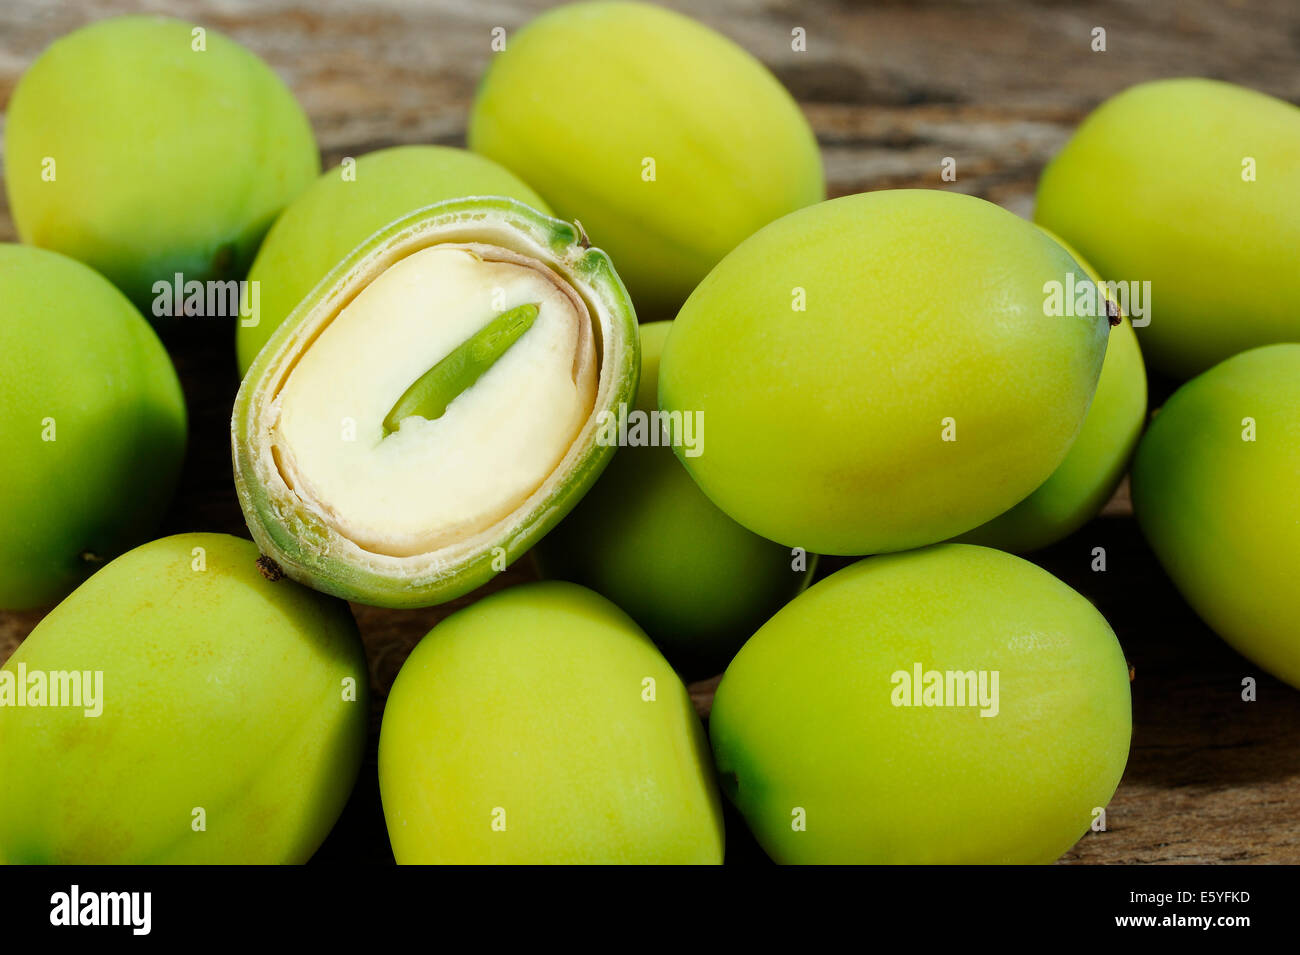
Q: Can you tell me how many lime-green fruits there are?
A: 13